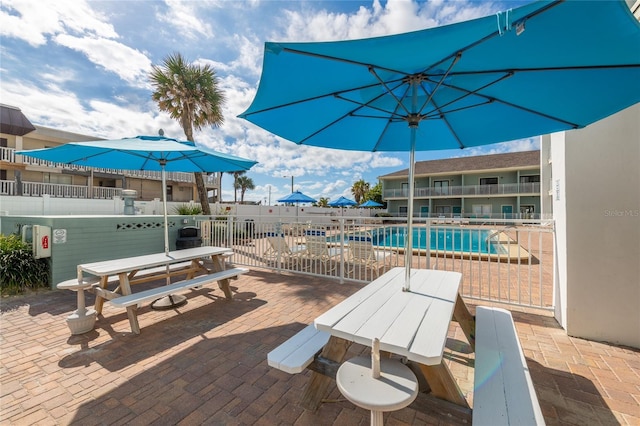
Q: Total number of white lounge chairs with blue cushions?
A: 3